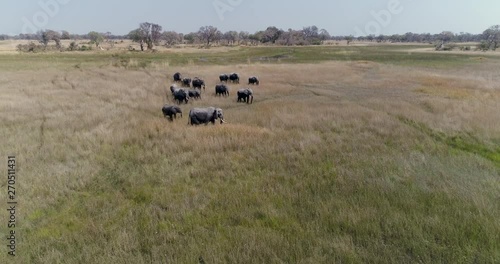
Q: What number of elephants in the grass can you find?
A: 13